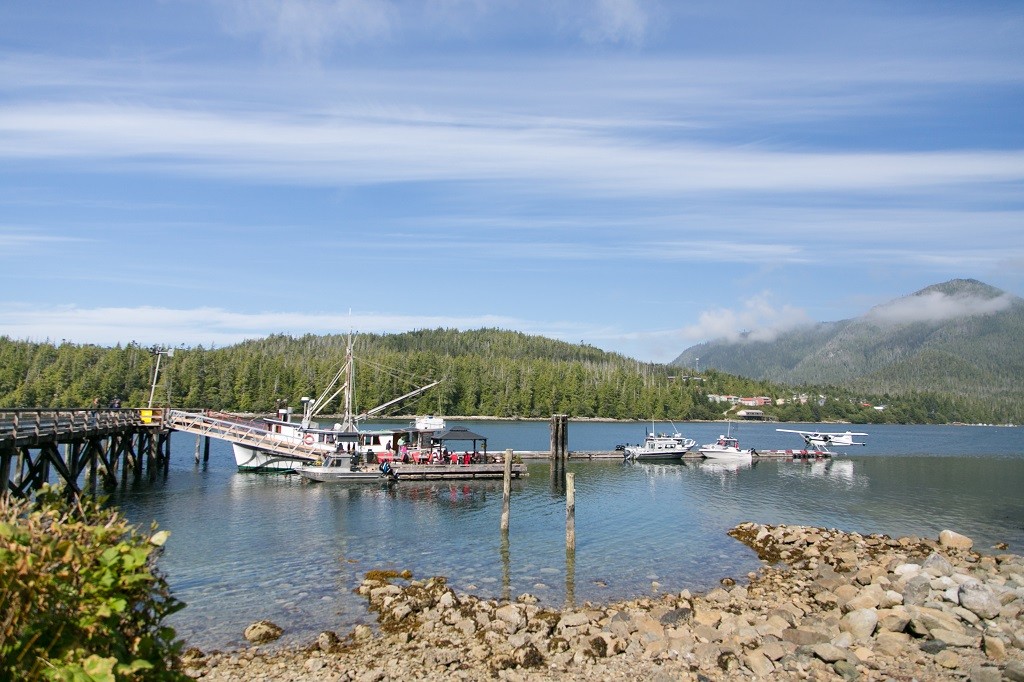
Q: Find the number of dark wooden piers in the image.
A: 1